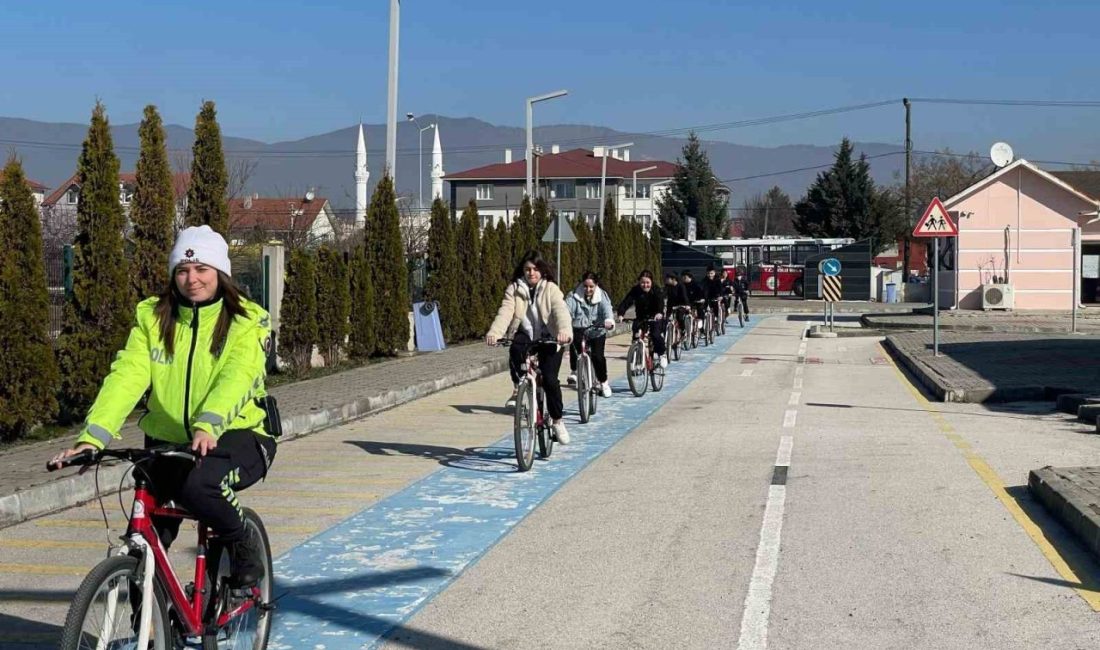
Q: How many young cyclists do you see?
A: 8